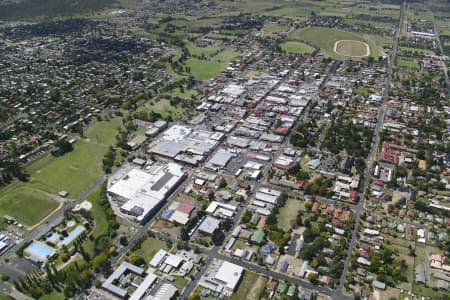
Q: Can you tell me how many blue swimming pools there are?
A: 3